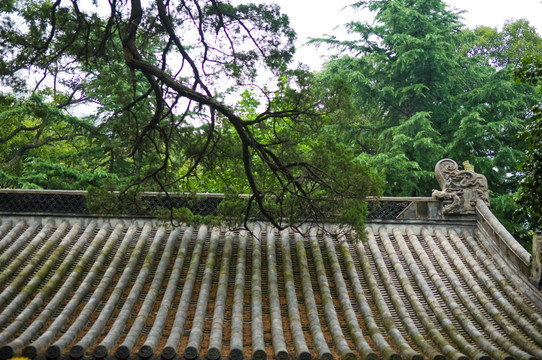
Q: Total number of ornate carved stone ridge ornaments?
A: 1